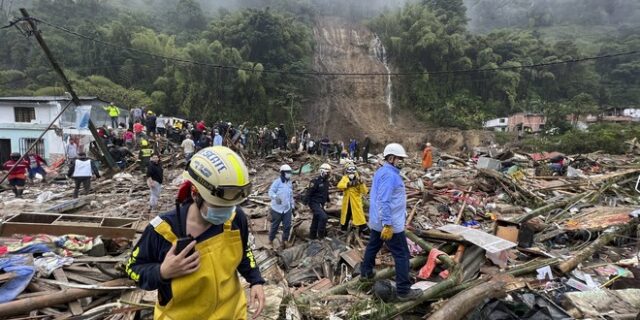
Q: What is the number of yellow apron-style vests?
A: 1